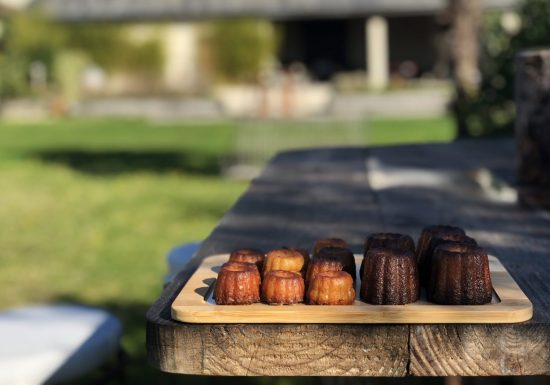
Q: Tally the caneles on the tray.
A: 13